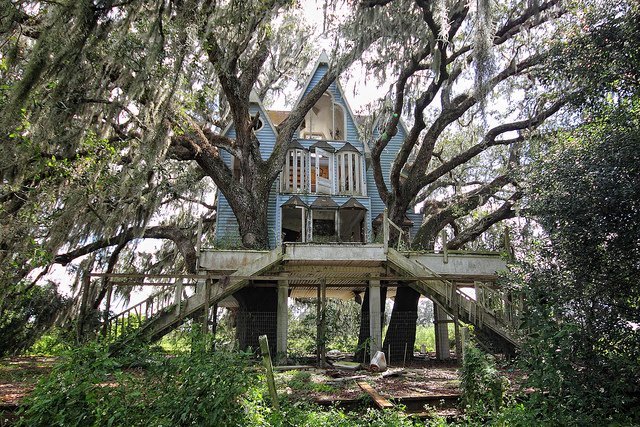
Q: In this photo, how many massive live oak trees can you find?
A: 2